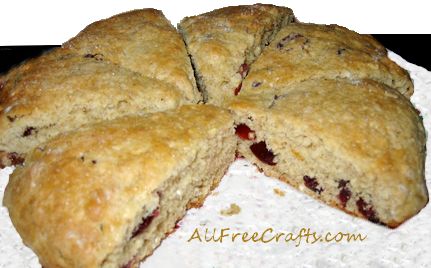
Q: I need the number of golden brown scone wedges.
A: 6